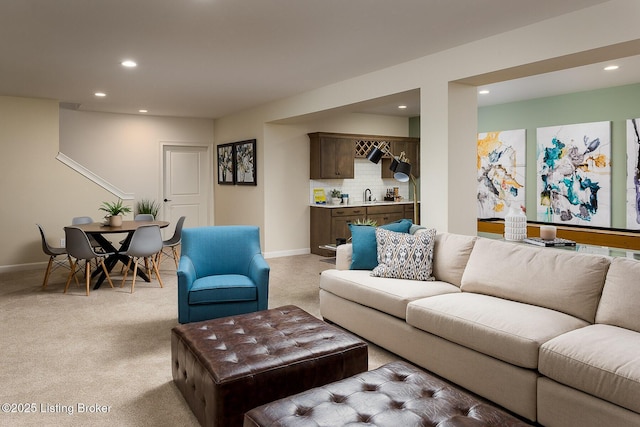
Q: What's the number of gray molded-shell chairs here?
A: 6